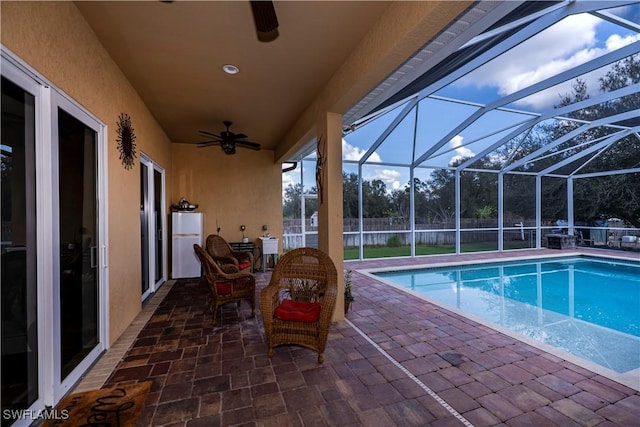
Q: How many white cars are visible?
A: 0